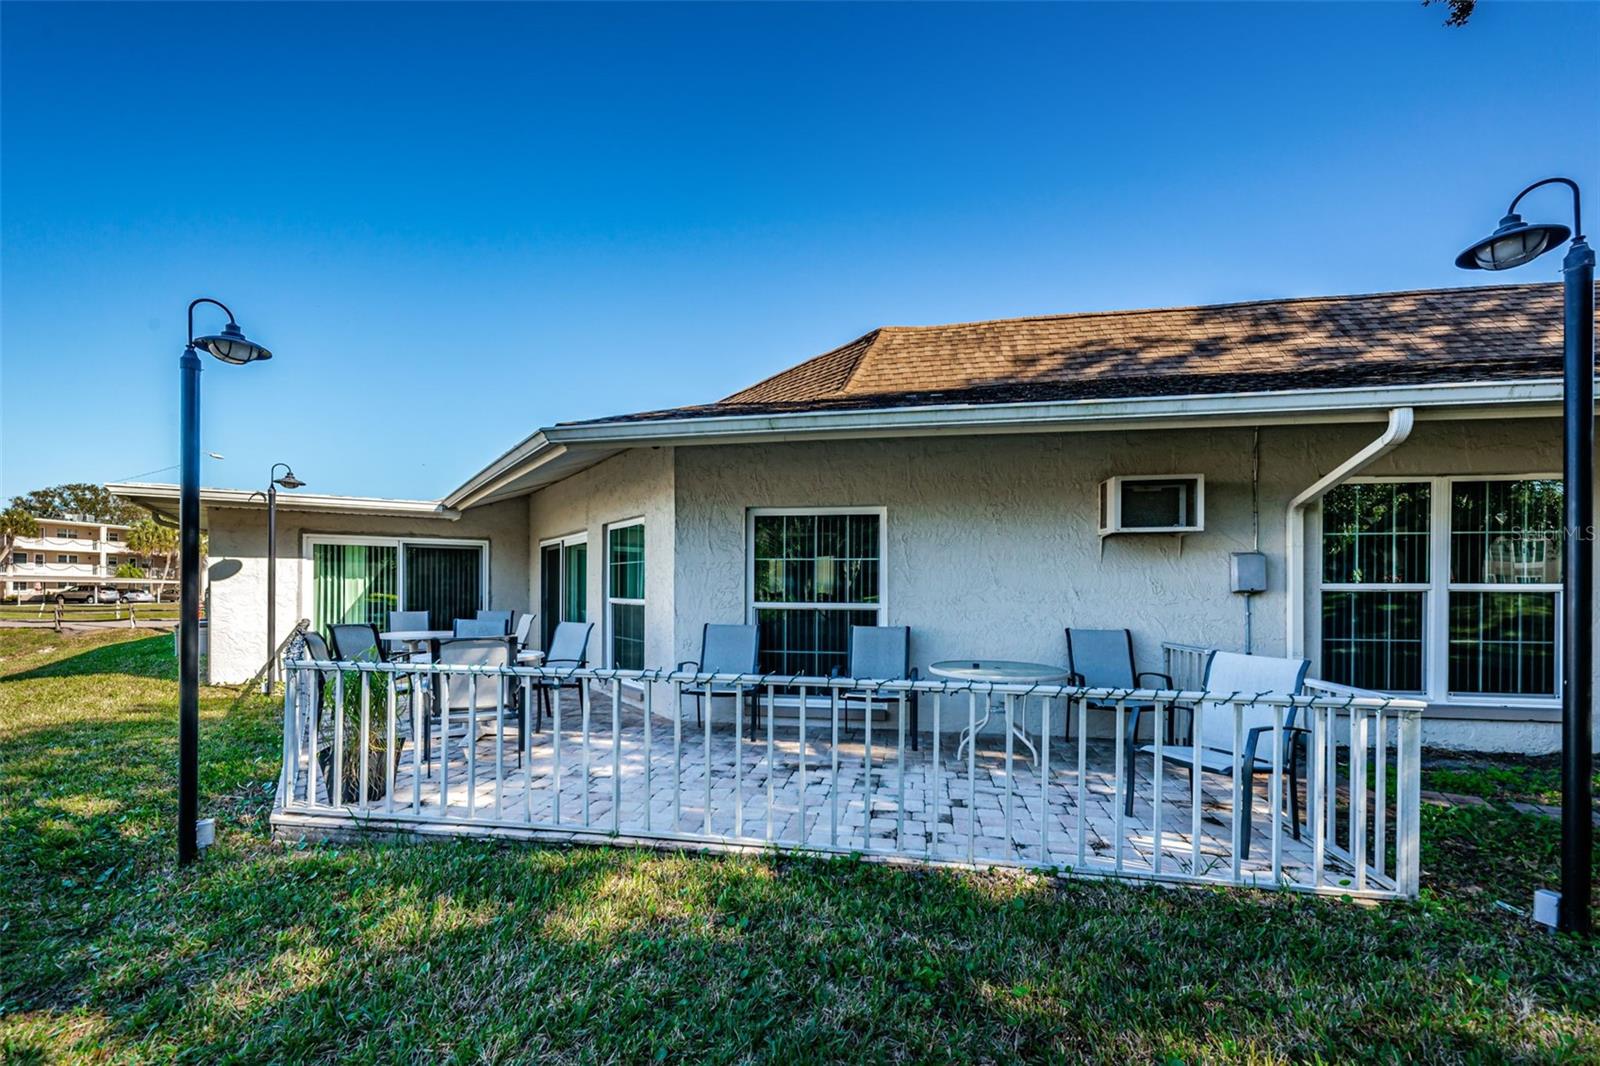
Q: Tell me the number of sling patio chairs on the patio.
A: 12